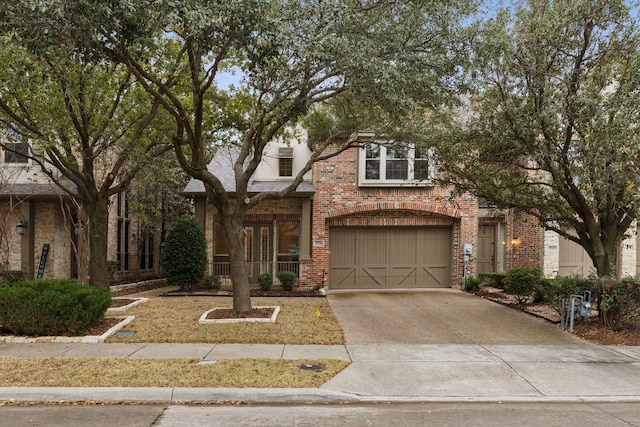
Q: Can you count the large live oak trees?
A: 3